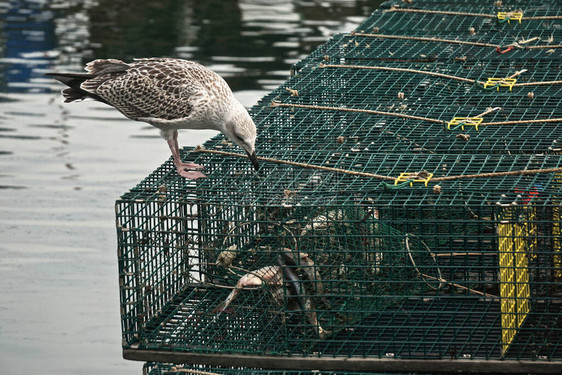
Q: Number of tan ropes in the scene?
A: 5